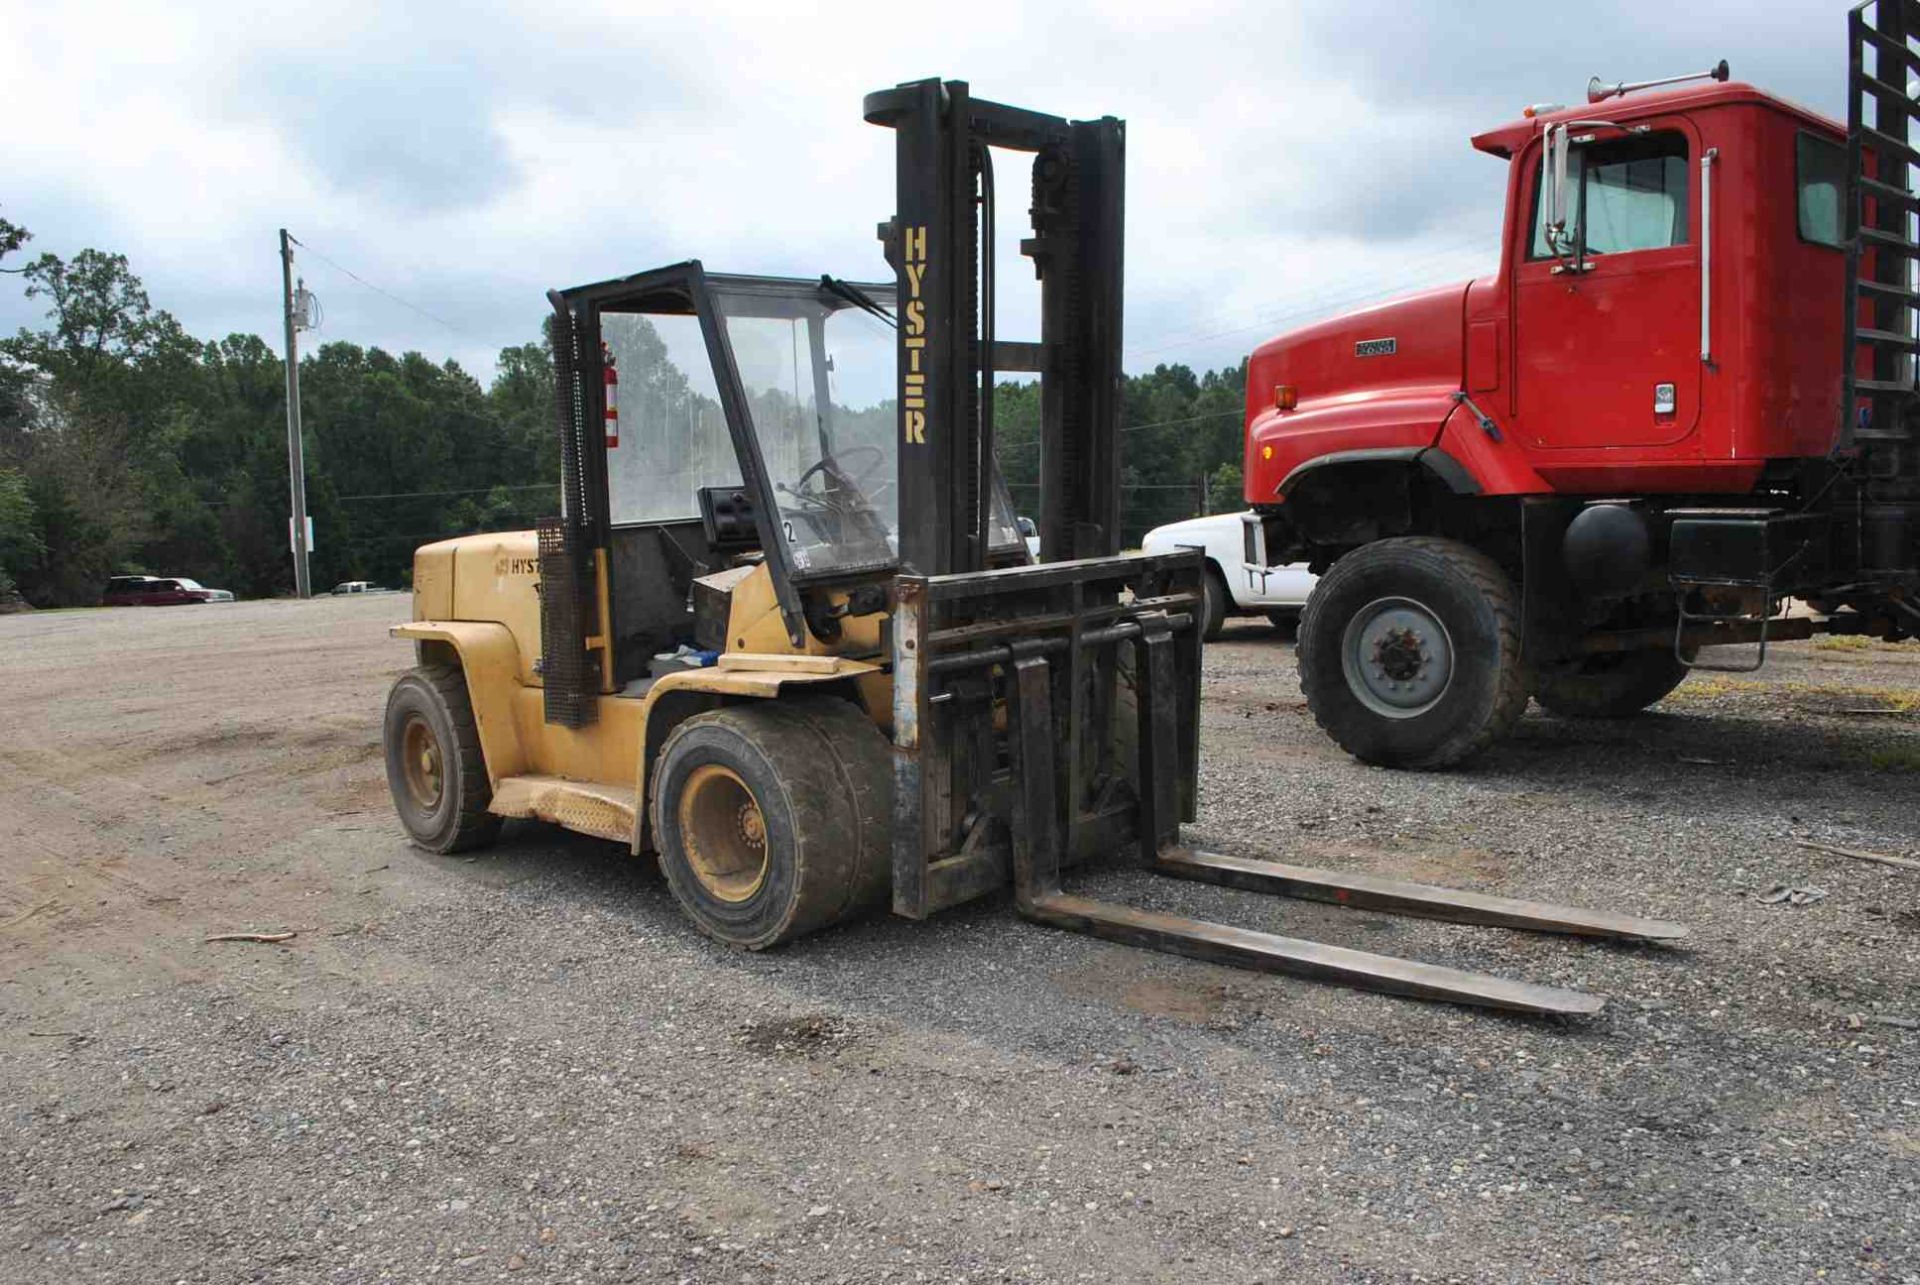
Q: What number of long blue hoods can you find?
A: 0